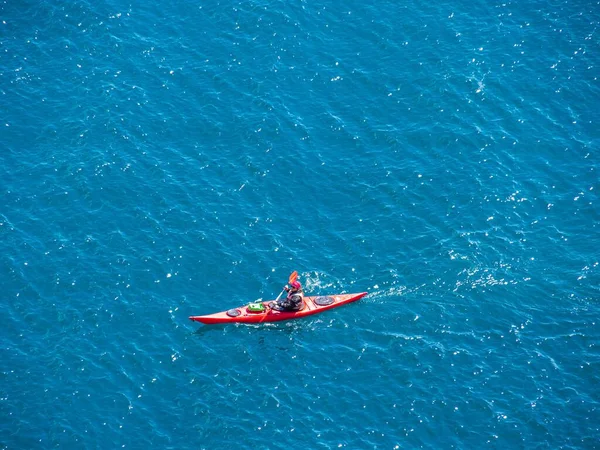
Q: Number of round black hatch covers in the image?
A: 2